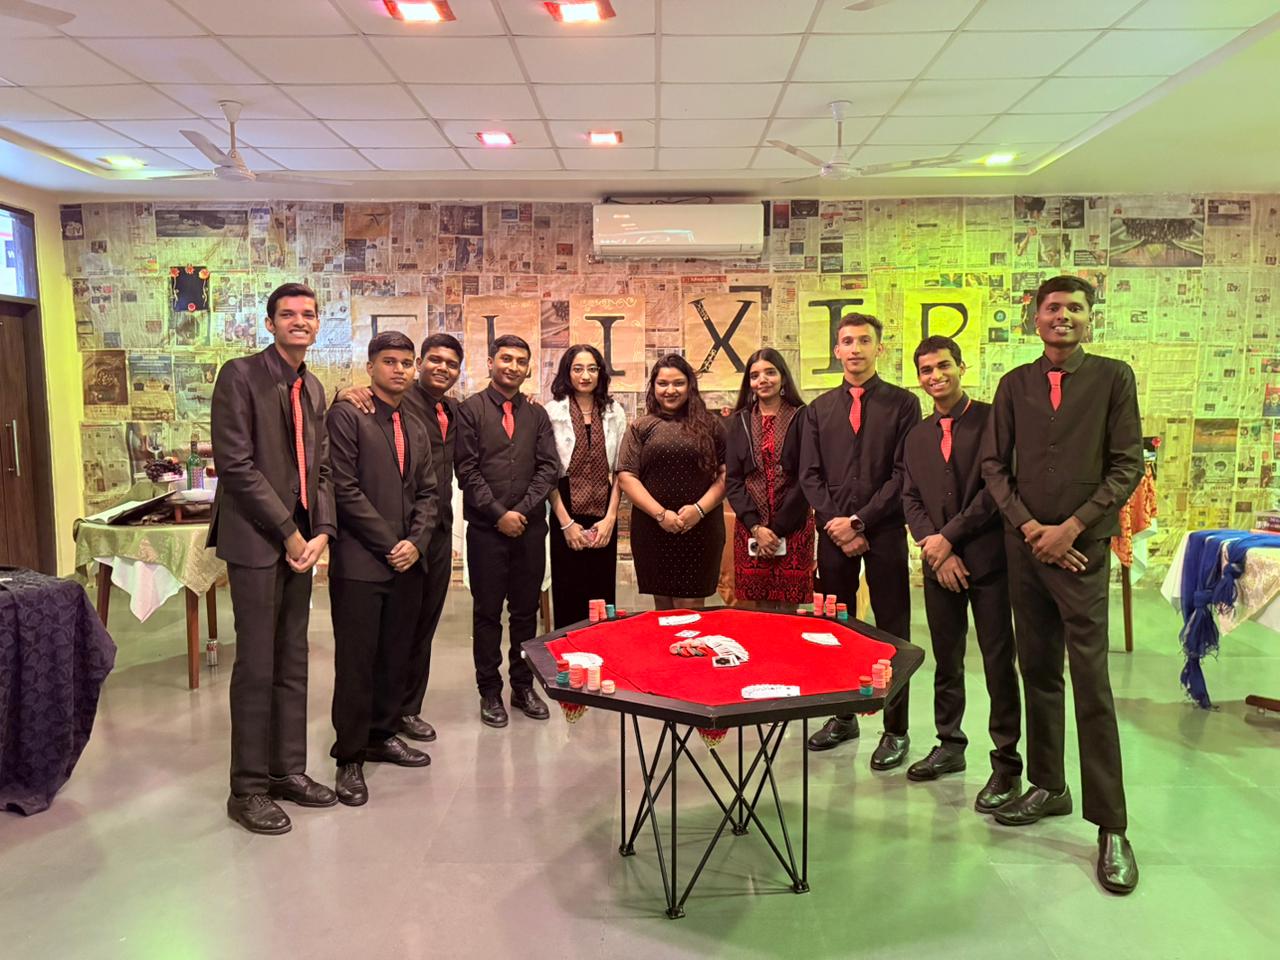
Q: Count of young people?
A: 10